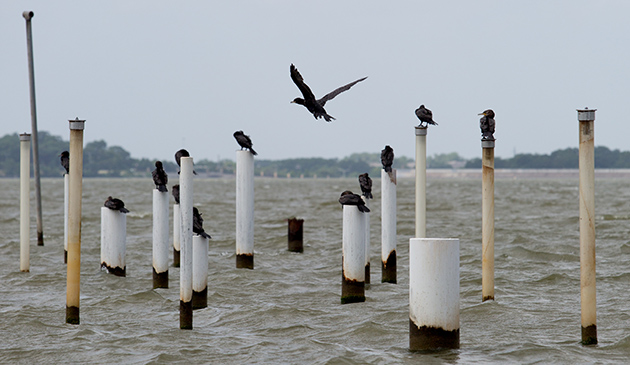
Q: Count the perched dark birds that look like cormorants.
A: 12